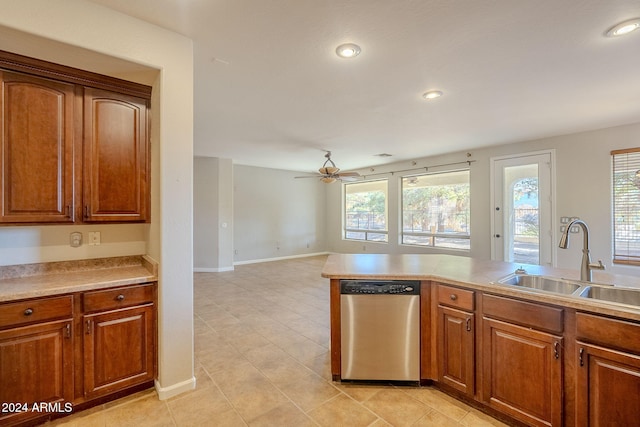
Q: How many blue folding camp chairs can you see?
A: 0